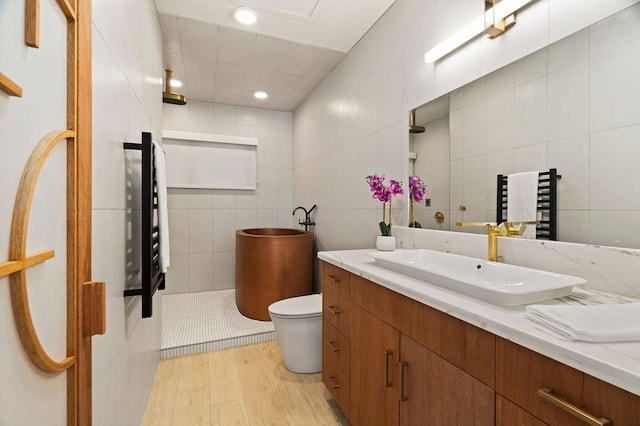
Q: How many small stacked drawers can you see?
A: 4